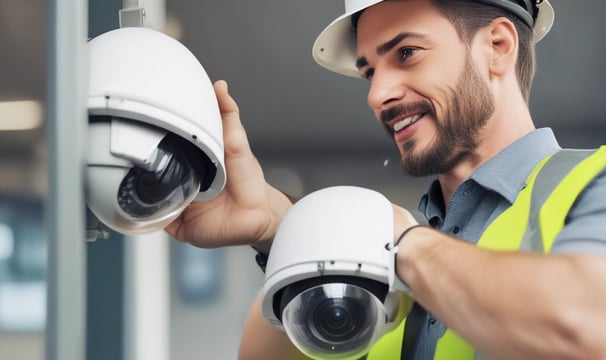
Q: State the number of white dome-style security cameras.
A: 2